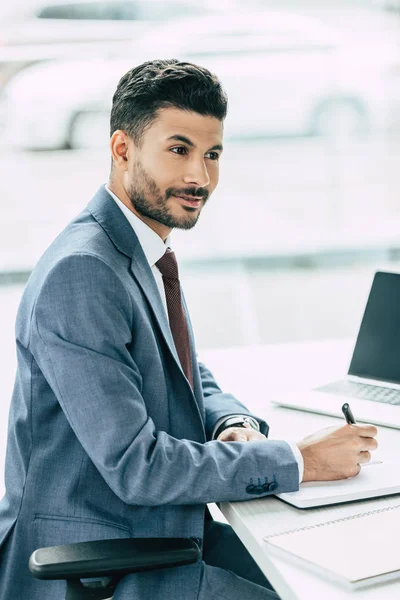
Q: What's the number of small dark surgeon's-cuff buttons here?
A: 4